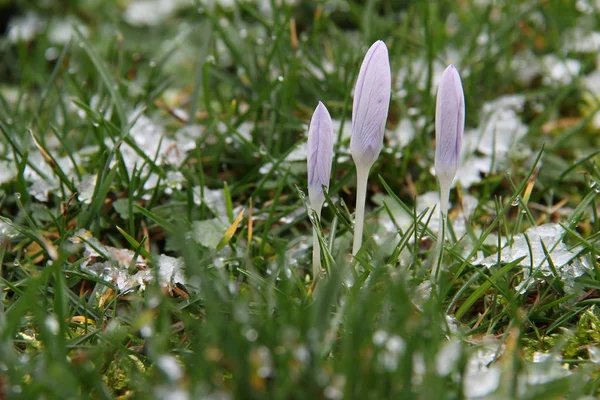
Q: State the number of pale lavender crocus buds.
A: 3